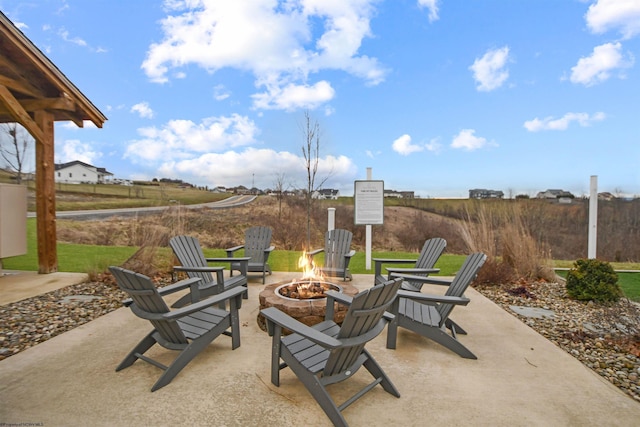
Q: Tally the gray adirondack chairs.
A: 7